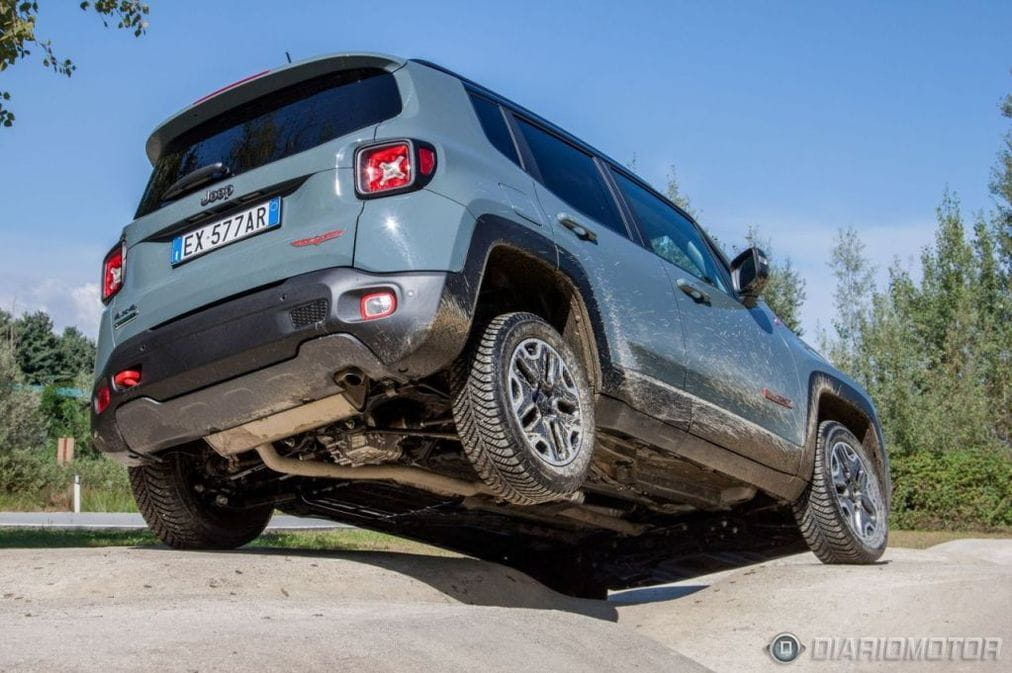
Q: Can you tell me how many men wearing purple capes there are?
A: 0